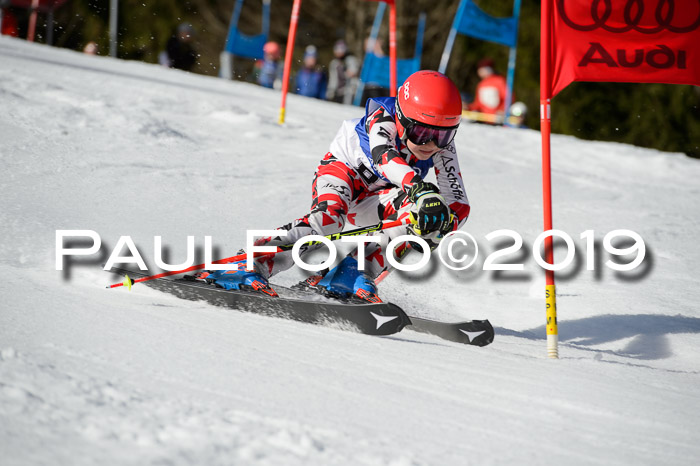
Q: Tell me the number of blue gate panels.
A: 3